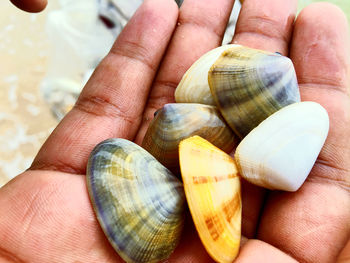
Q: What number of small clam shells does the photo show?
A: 6